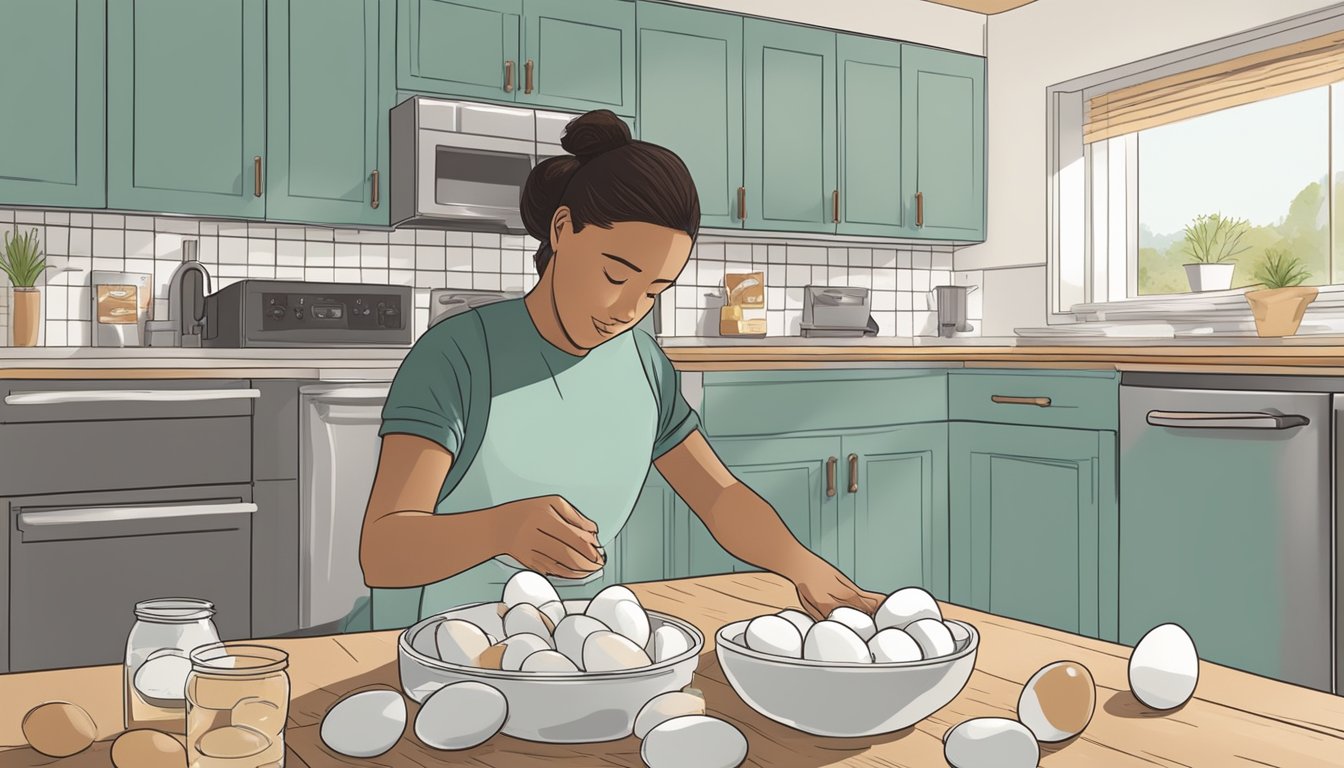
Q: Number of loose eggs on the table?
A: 9